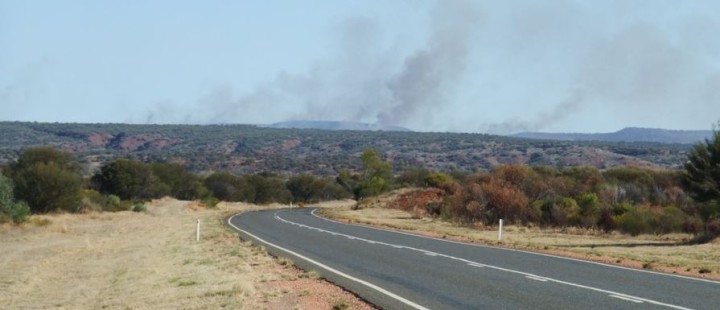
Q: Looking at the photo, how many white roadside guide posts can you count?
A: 3